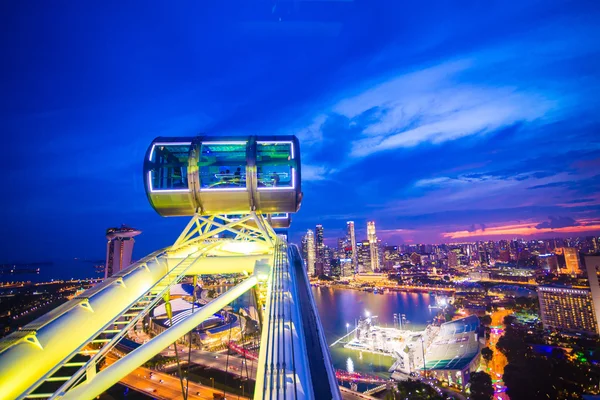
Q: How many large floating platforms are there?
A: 1